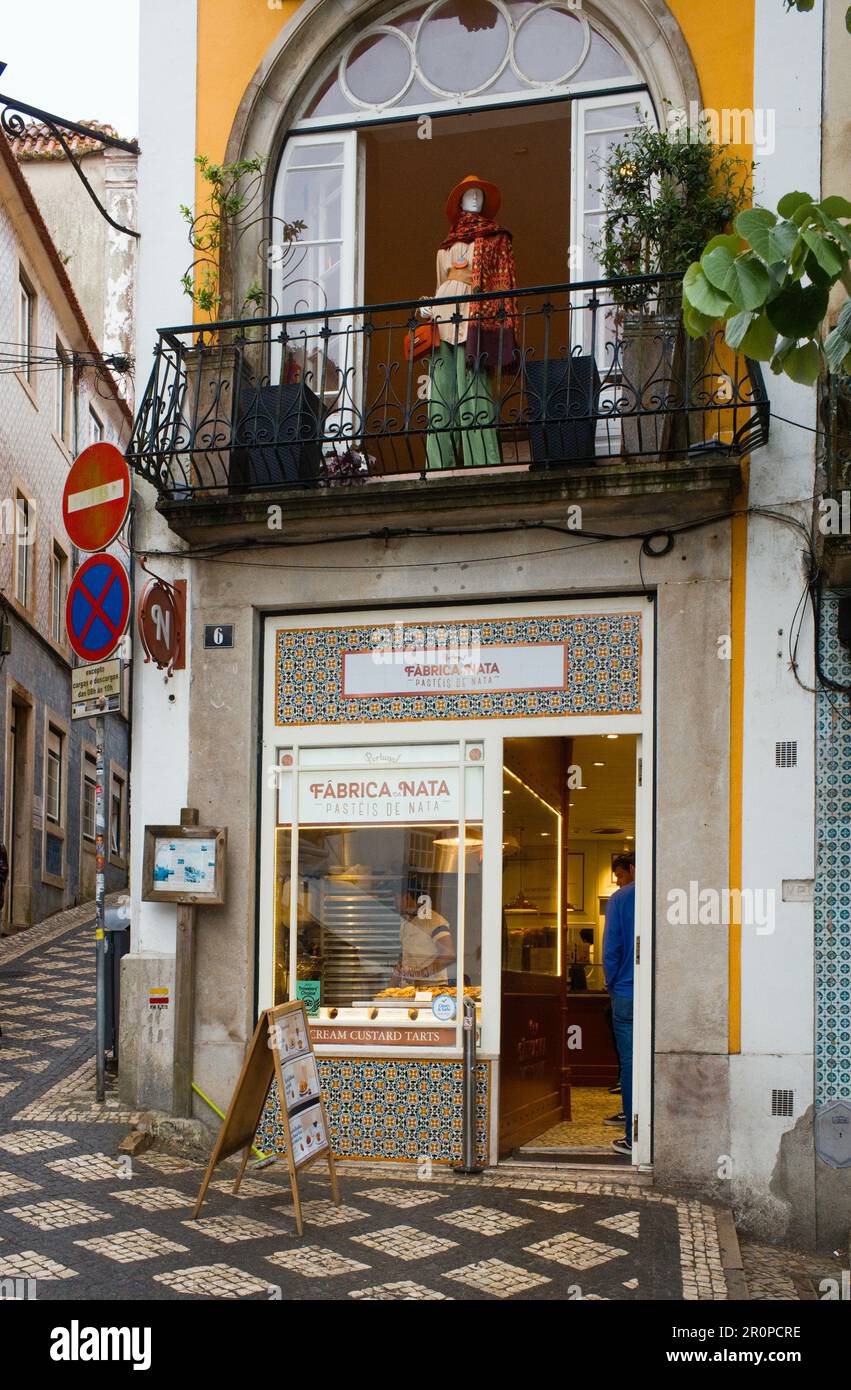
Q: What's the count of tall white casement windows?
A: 2